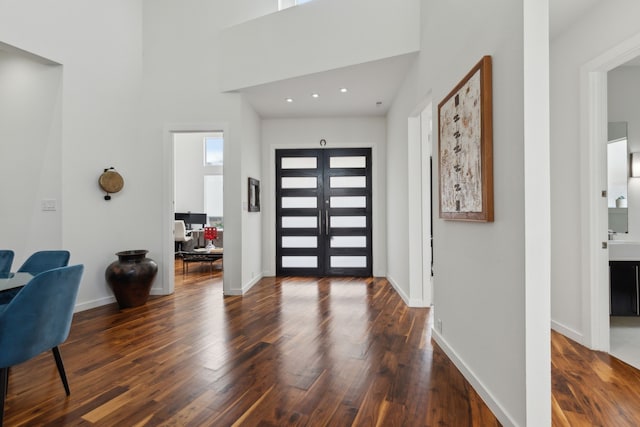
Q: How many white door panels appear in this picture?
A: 12